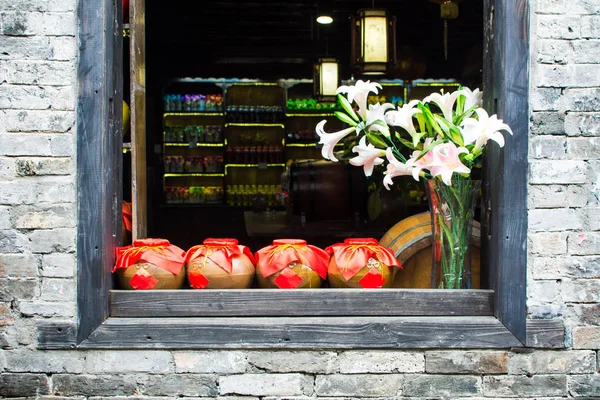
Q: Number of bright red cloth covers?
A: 4